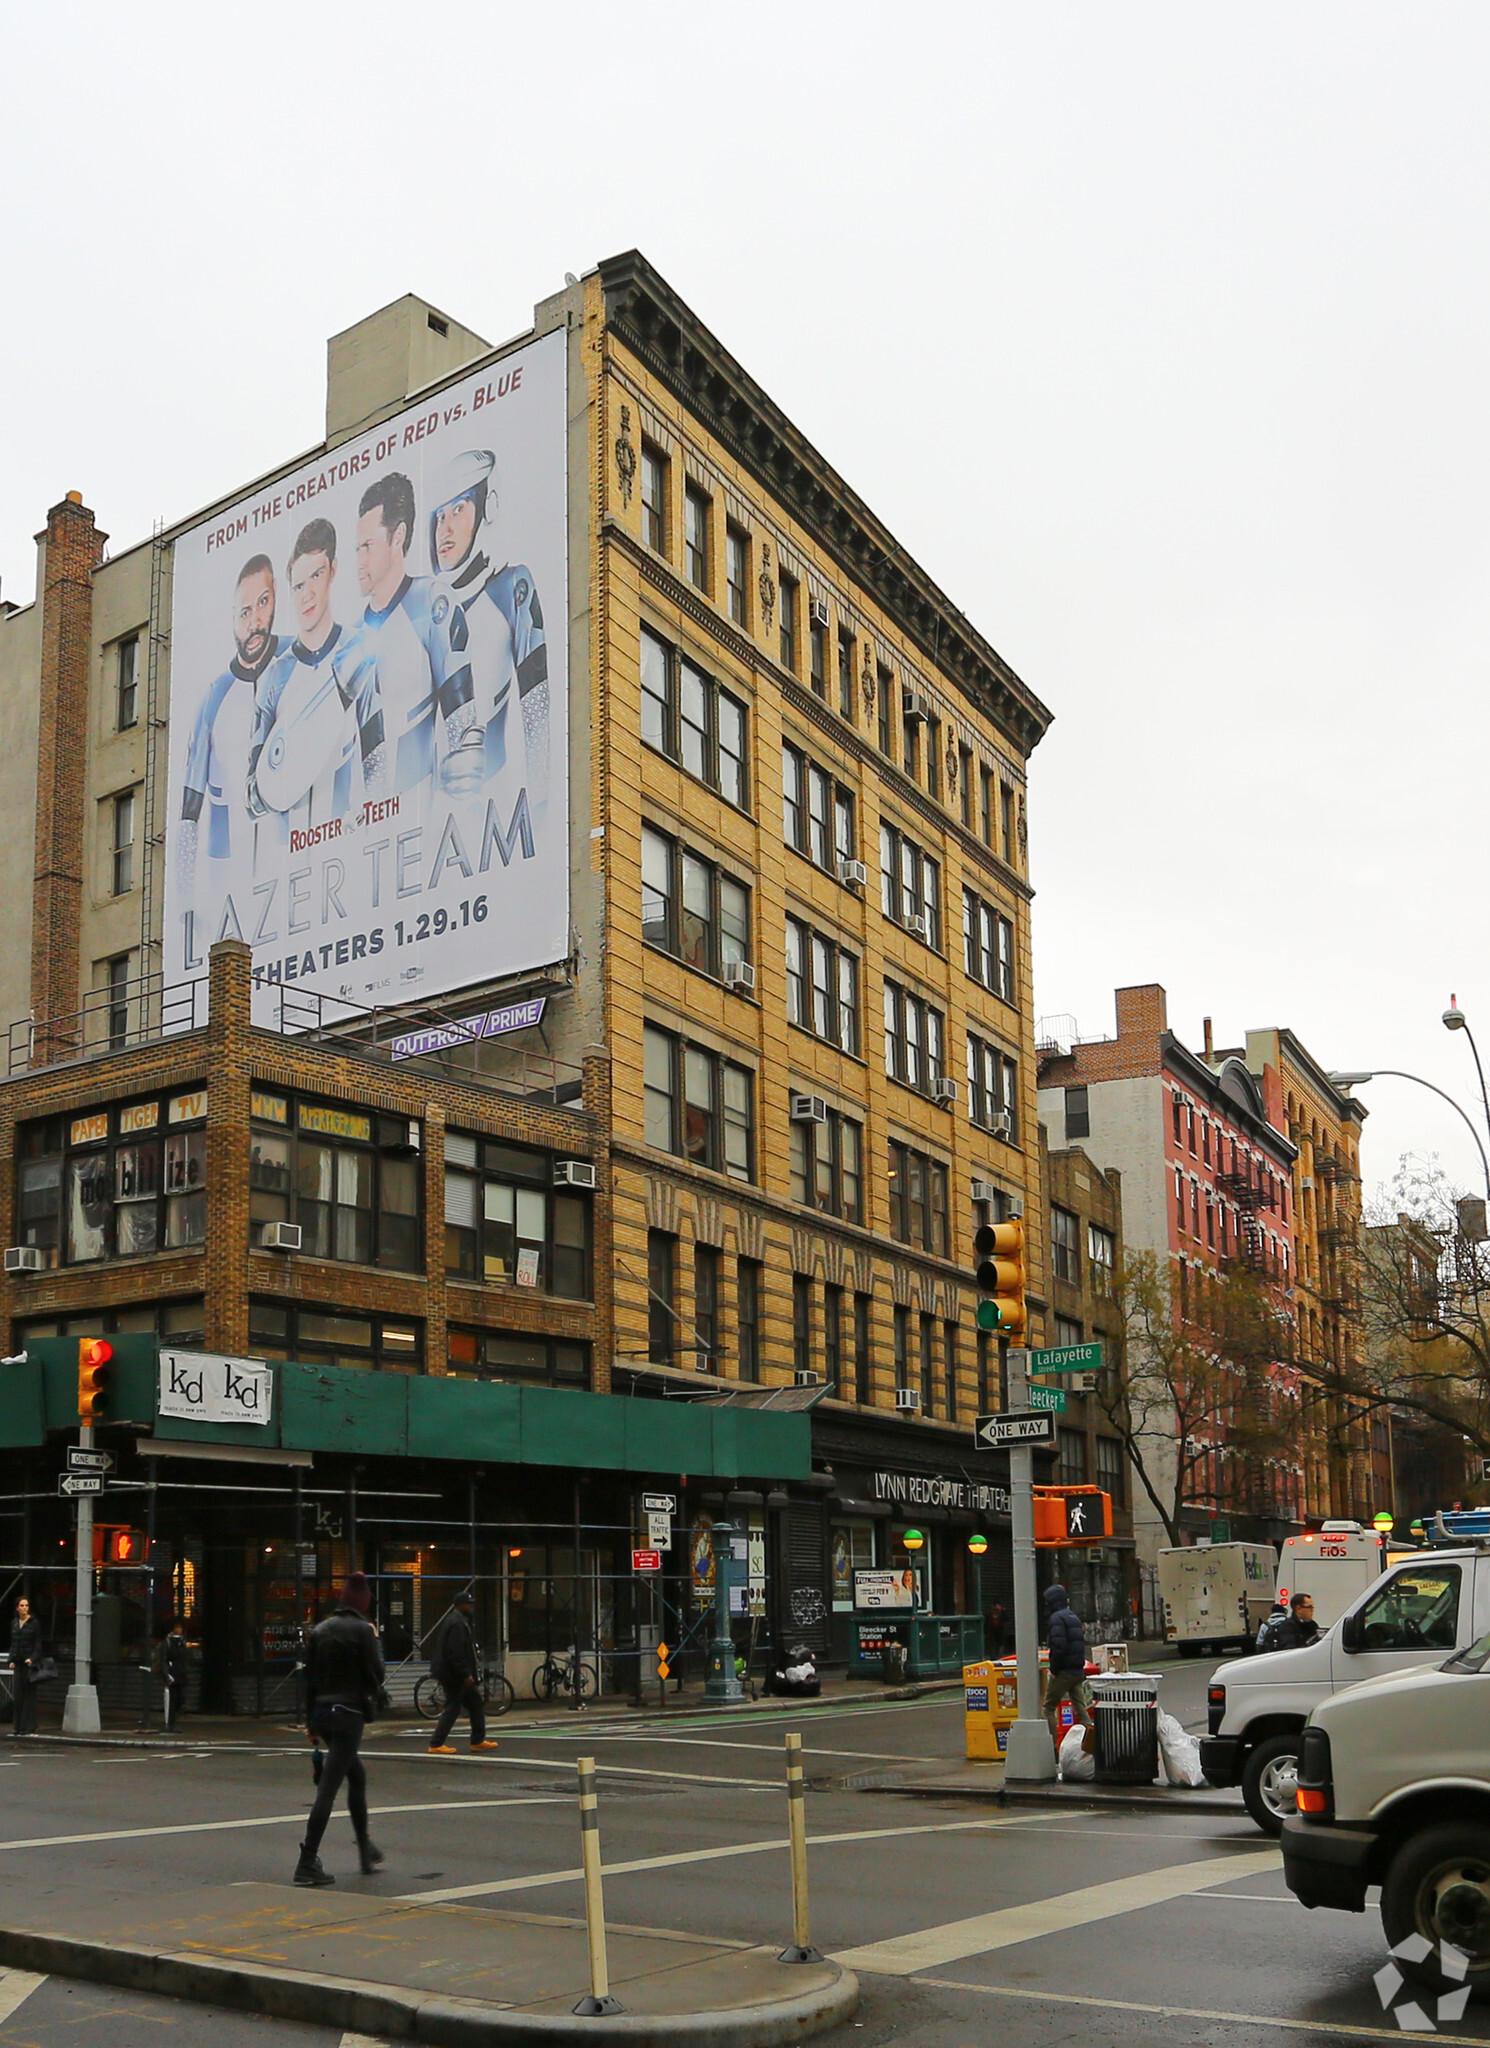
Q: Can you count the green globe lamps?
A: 4